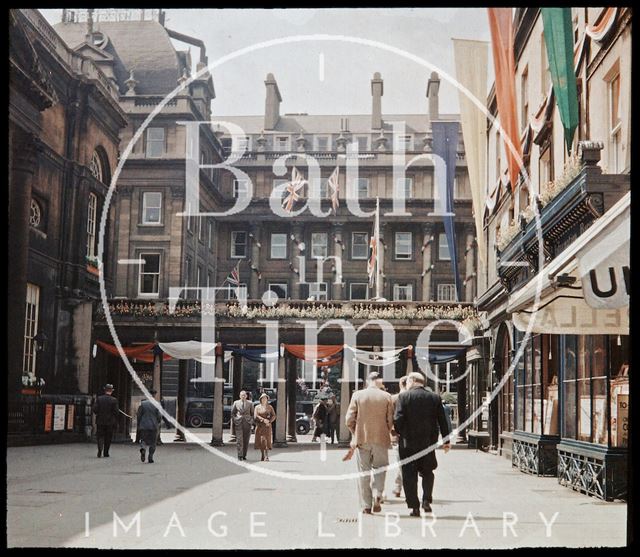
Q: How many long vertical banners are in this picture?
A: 4